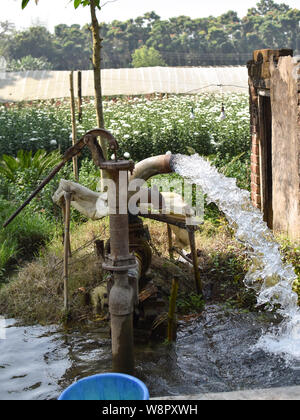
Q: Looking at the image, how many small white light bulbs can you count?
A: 2